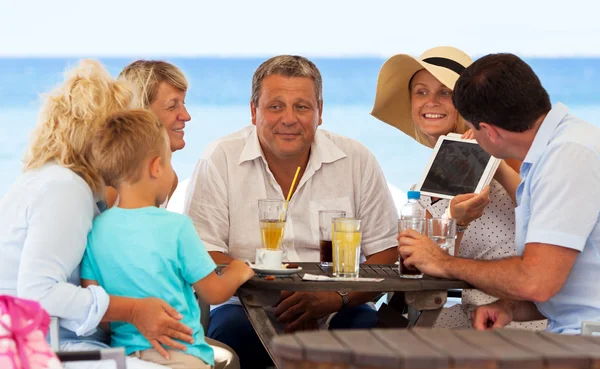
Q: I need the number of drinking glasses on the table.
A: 5